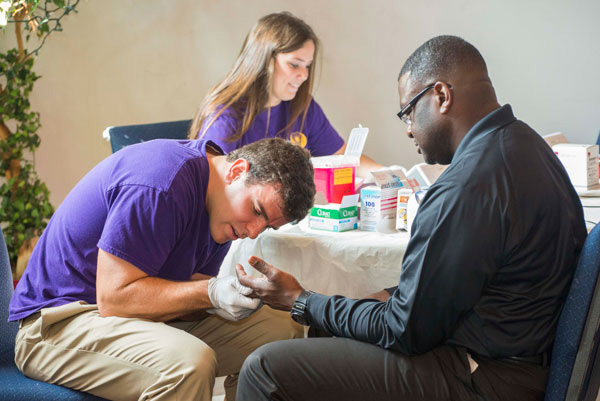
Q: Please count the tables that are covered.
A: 1